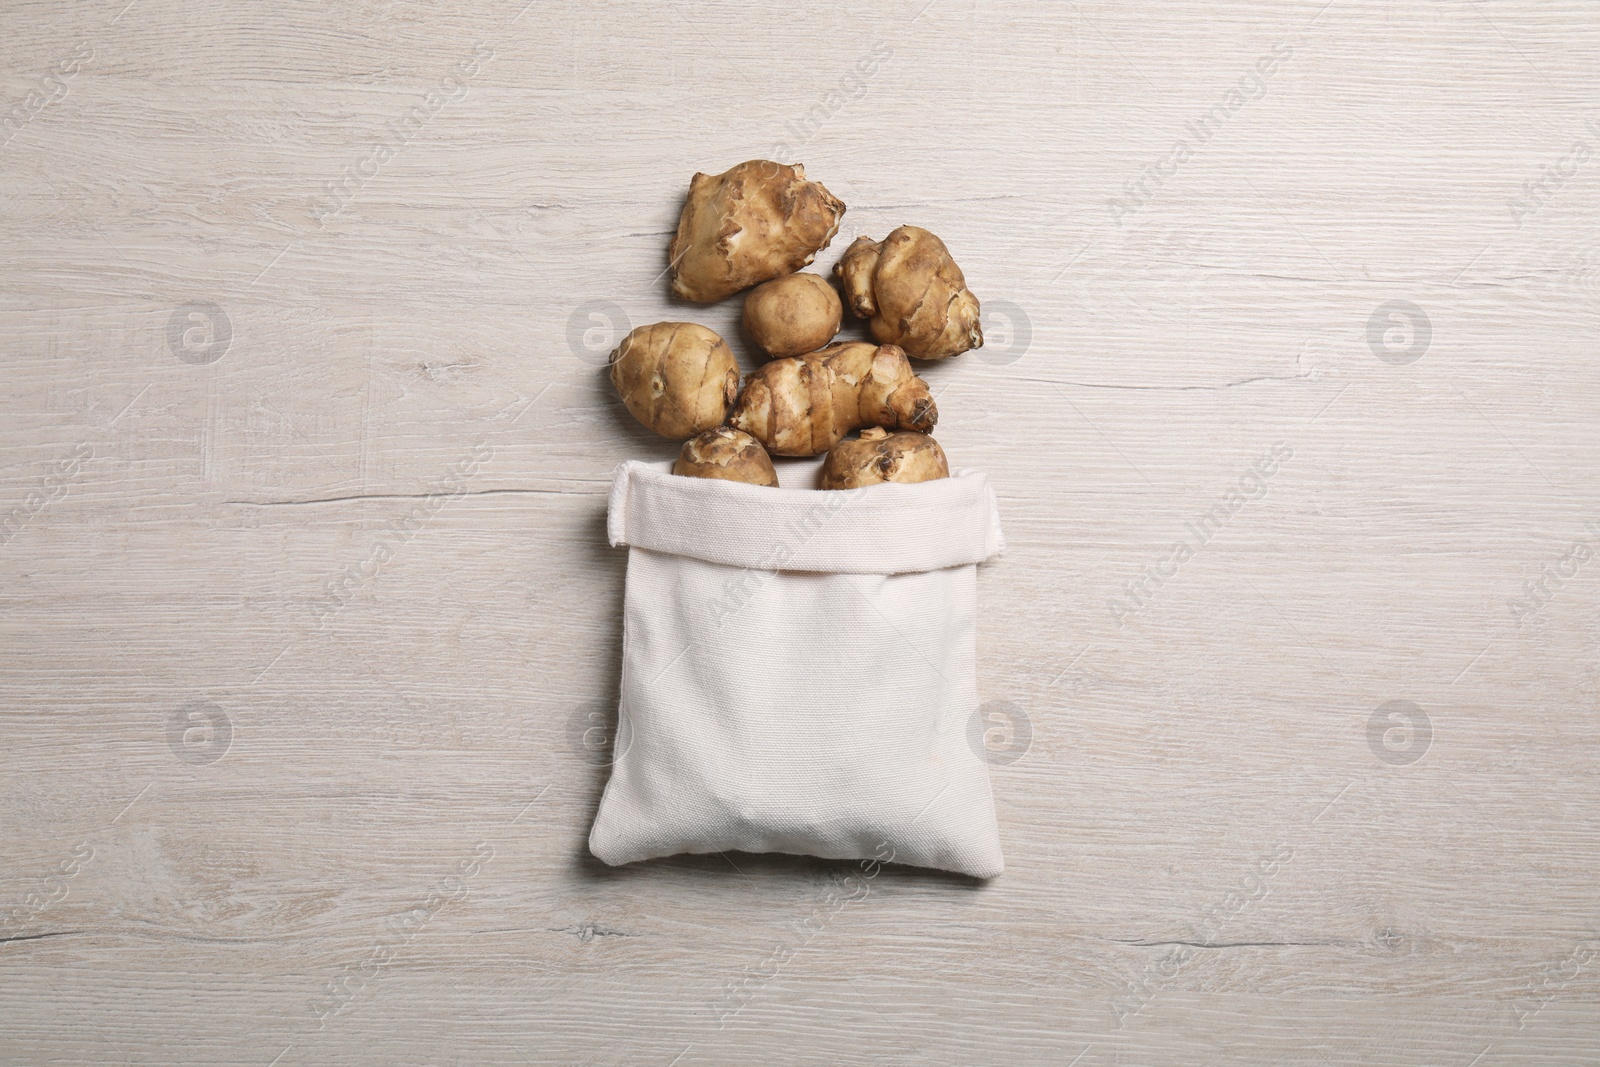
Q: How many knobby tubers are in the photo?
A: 7